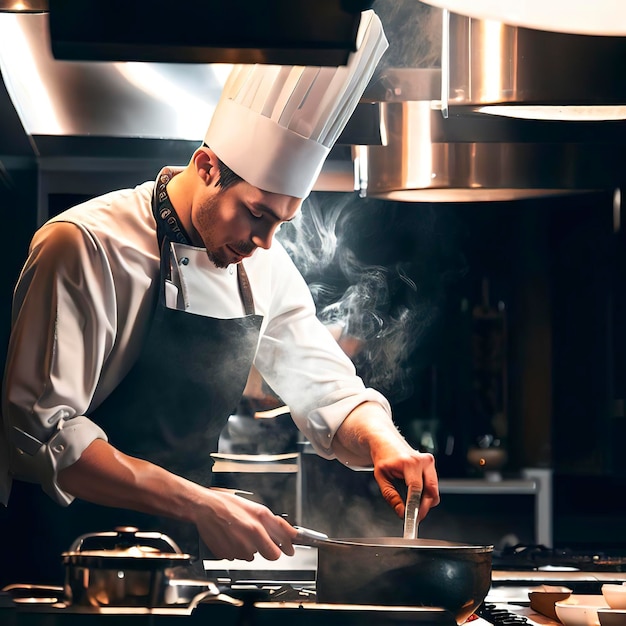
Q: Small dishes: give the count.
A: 4